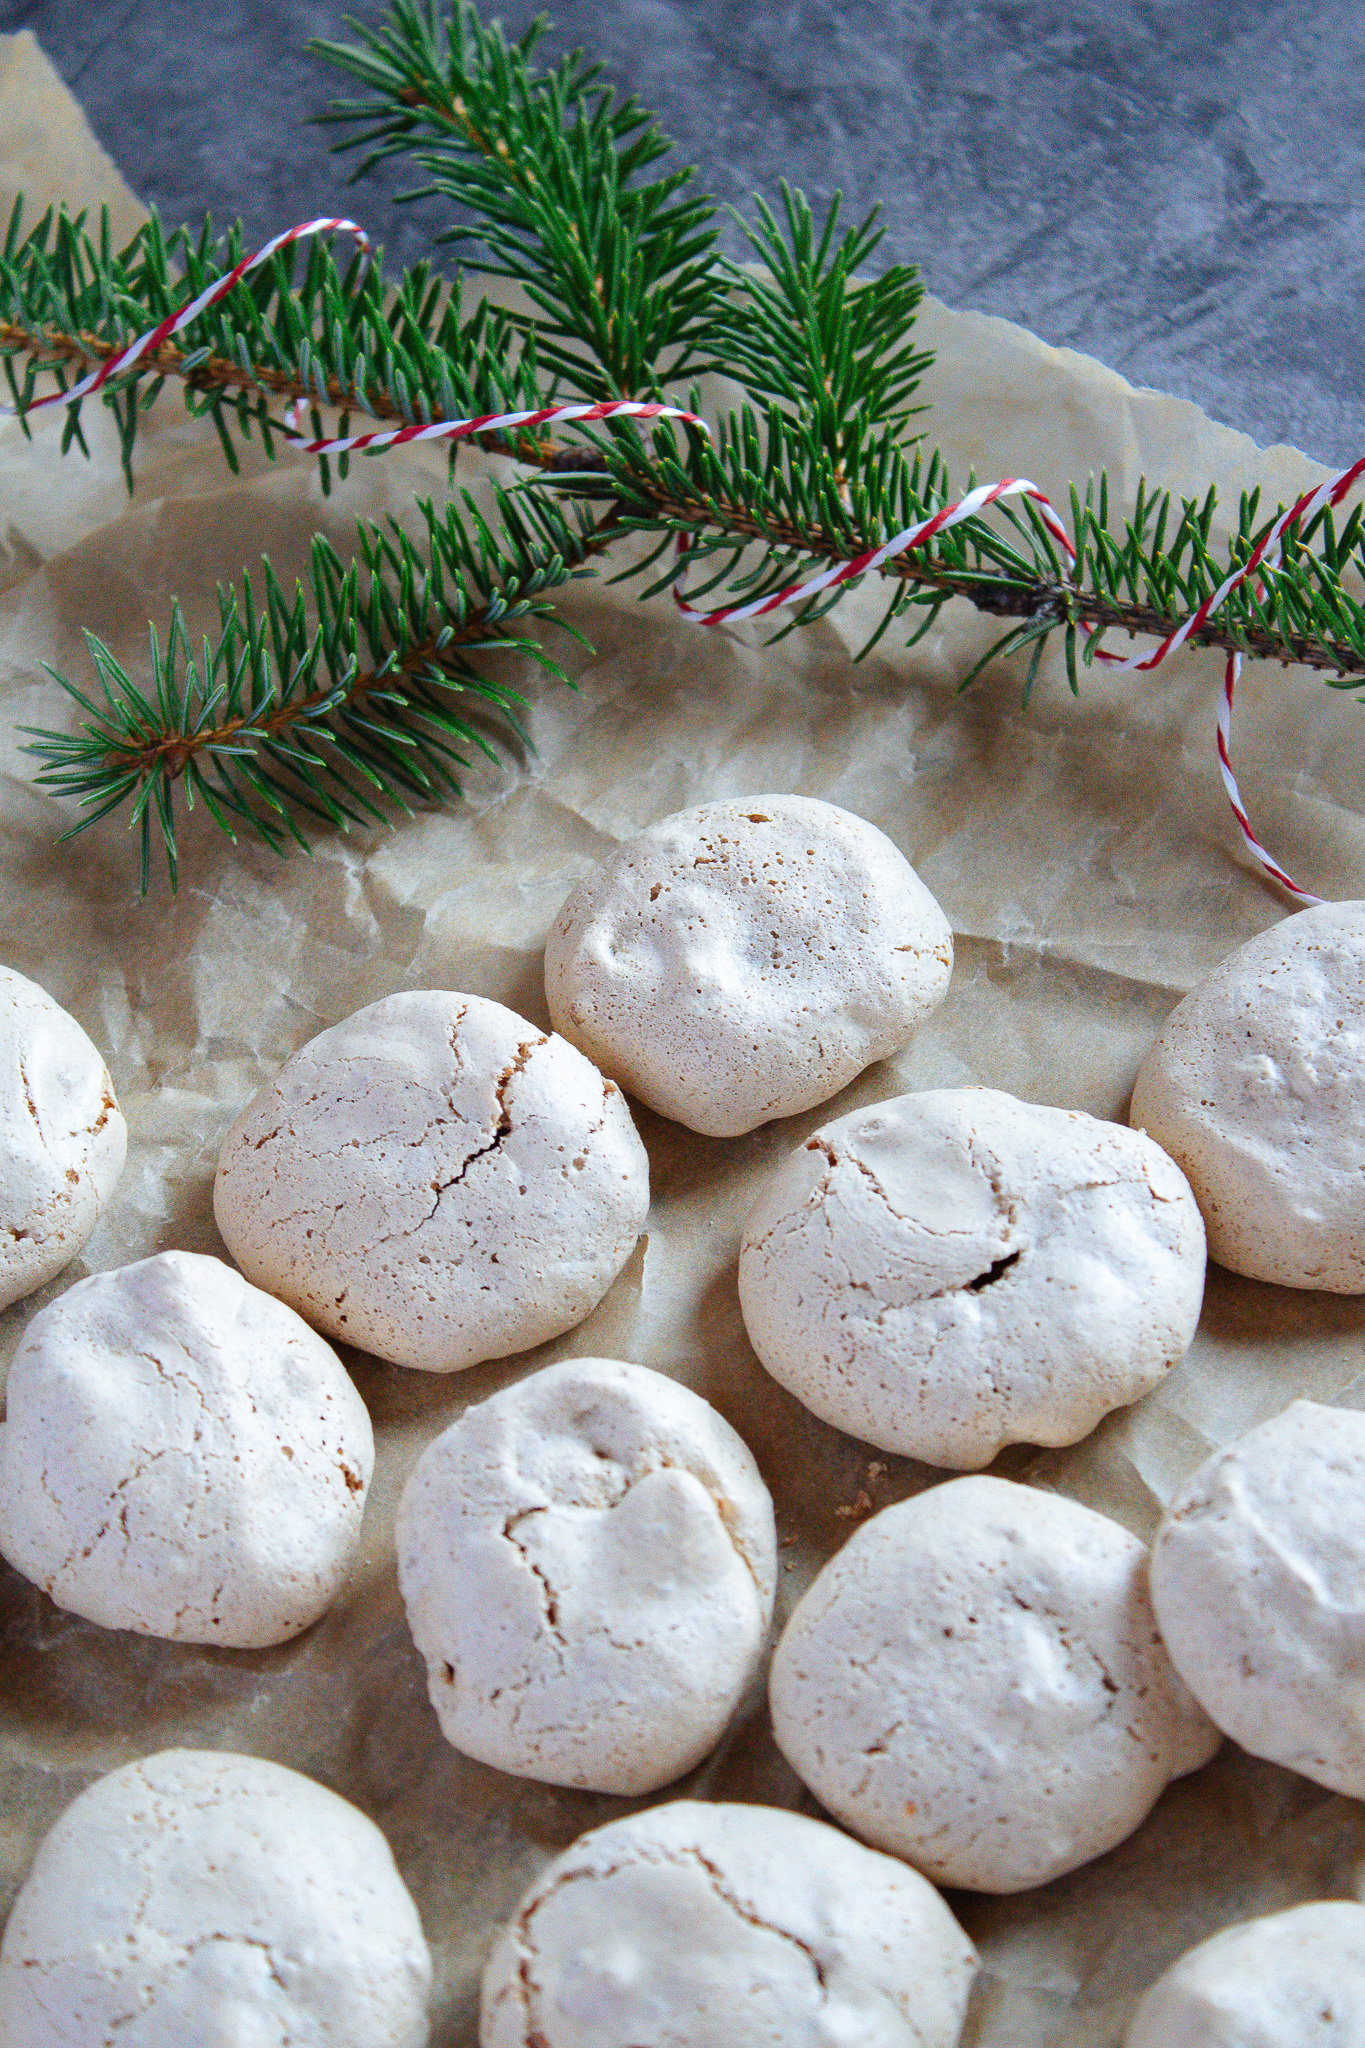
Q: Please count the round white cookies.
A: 12